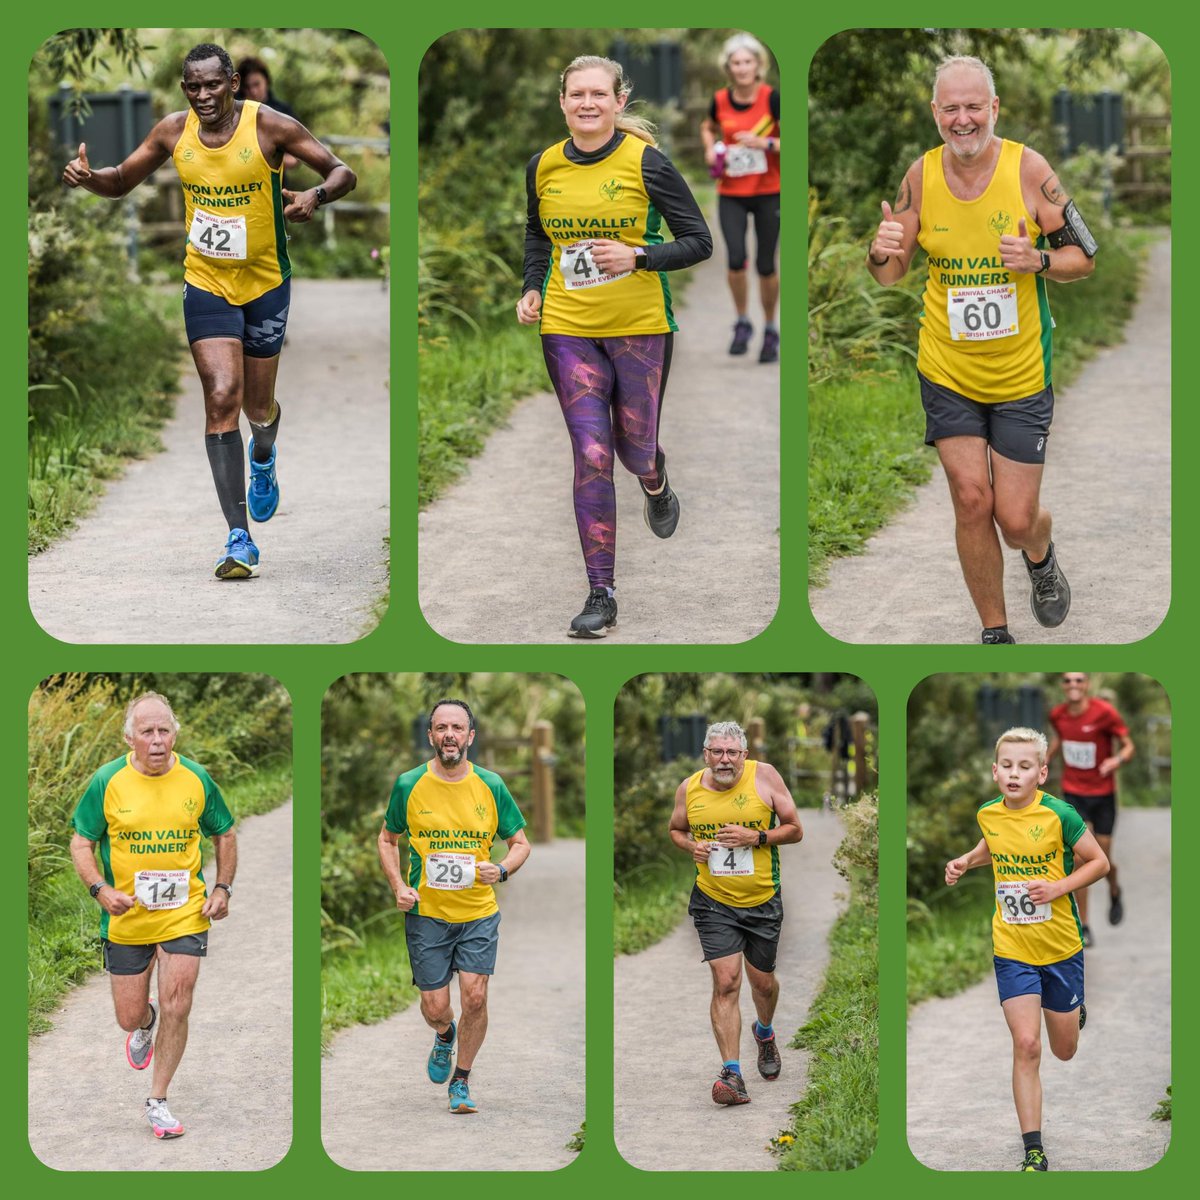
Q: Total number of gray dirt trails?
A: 7